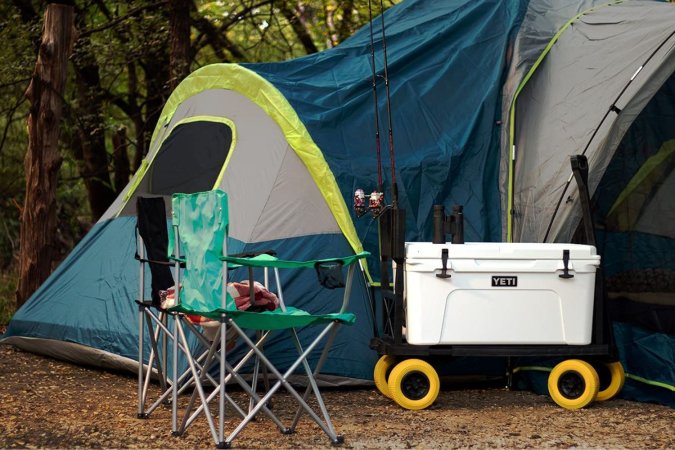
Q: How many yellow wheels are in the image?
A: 4